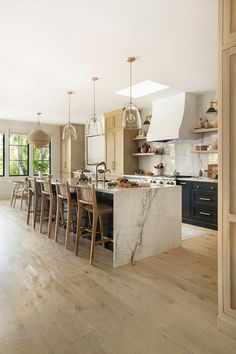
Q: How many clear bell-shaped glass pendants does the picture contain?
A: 3